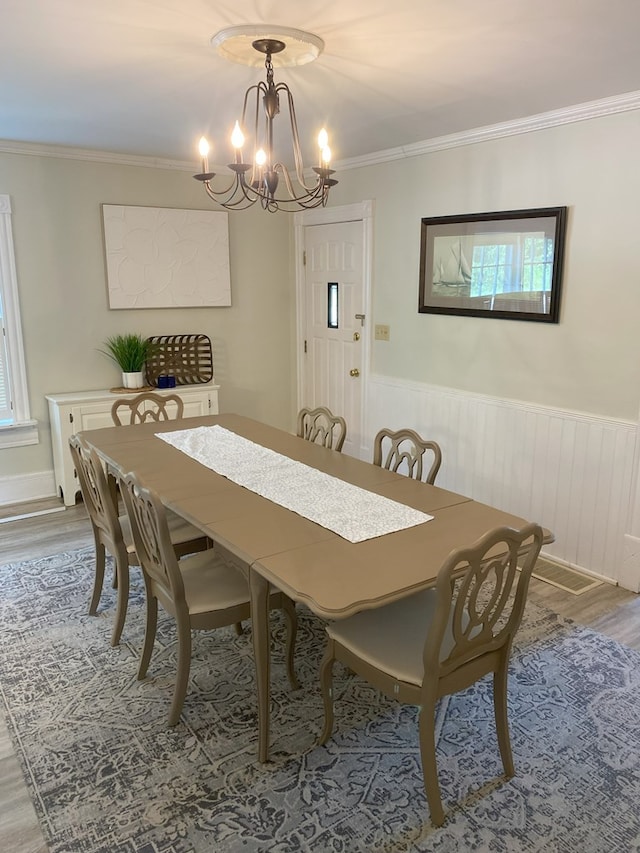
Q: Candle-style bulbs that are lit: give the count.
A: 5